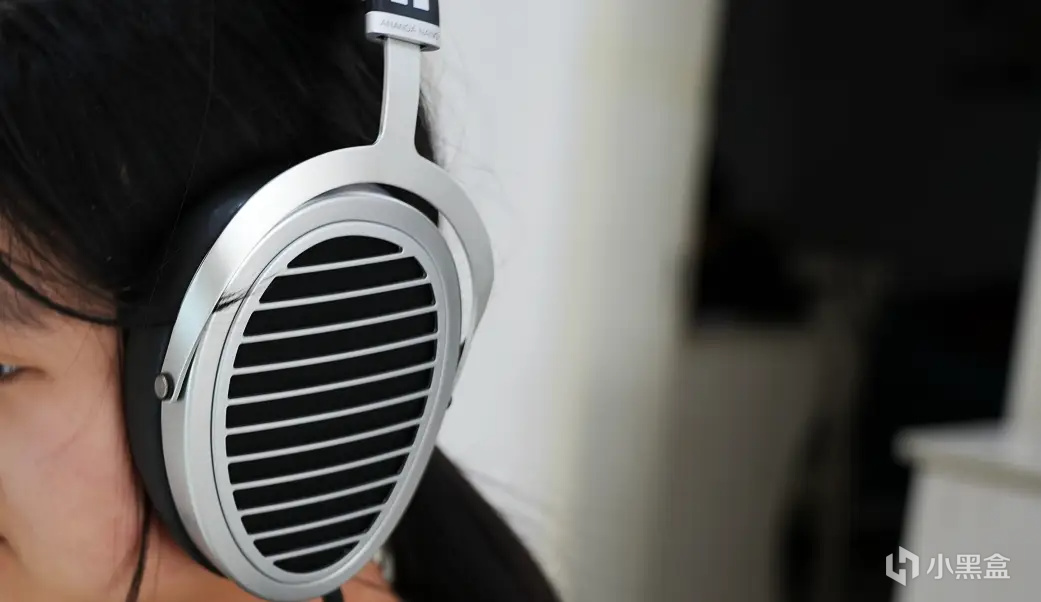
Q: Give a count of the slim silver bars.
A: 11